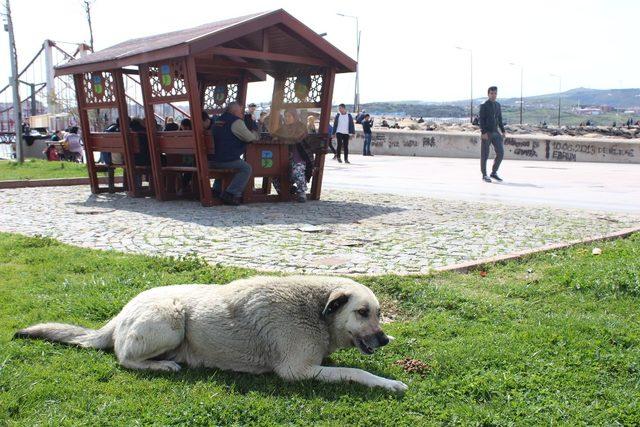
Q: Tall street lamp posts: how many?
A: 4